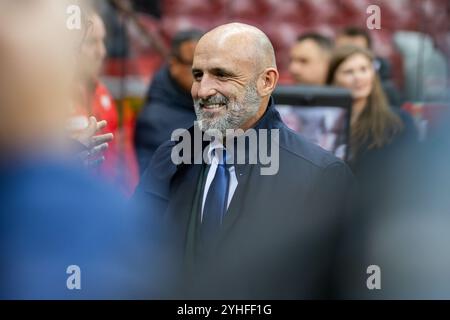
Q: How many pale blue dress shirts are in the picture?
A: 1